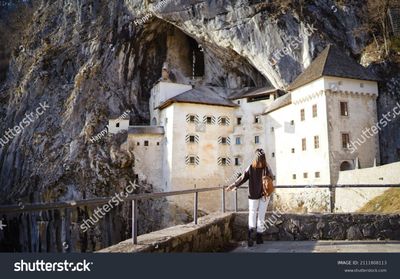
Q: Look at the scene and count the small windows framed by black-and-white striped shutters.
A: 7